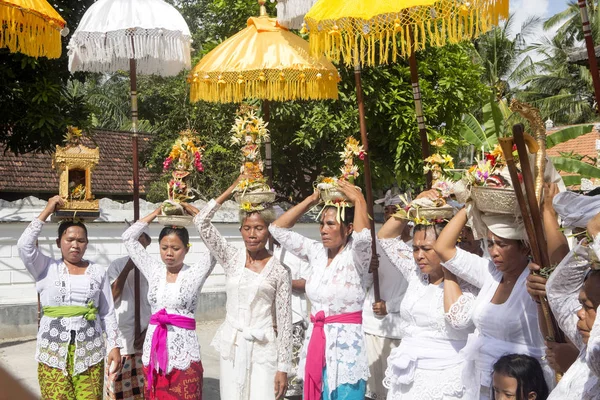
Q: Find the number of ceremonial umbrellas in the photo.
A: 5